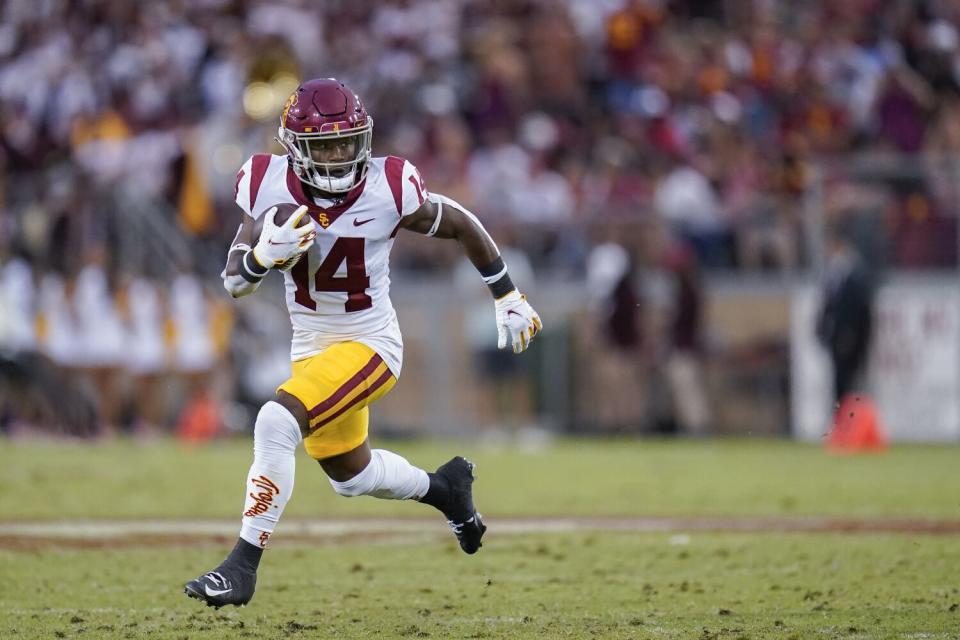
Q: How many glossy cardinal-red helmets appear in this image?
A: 1